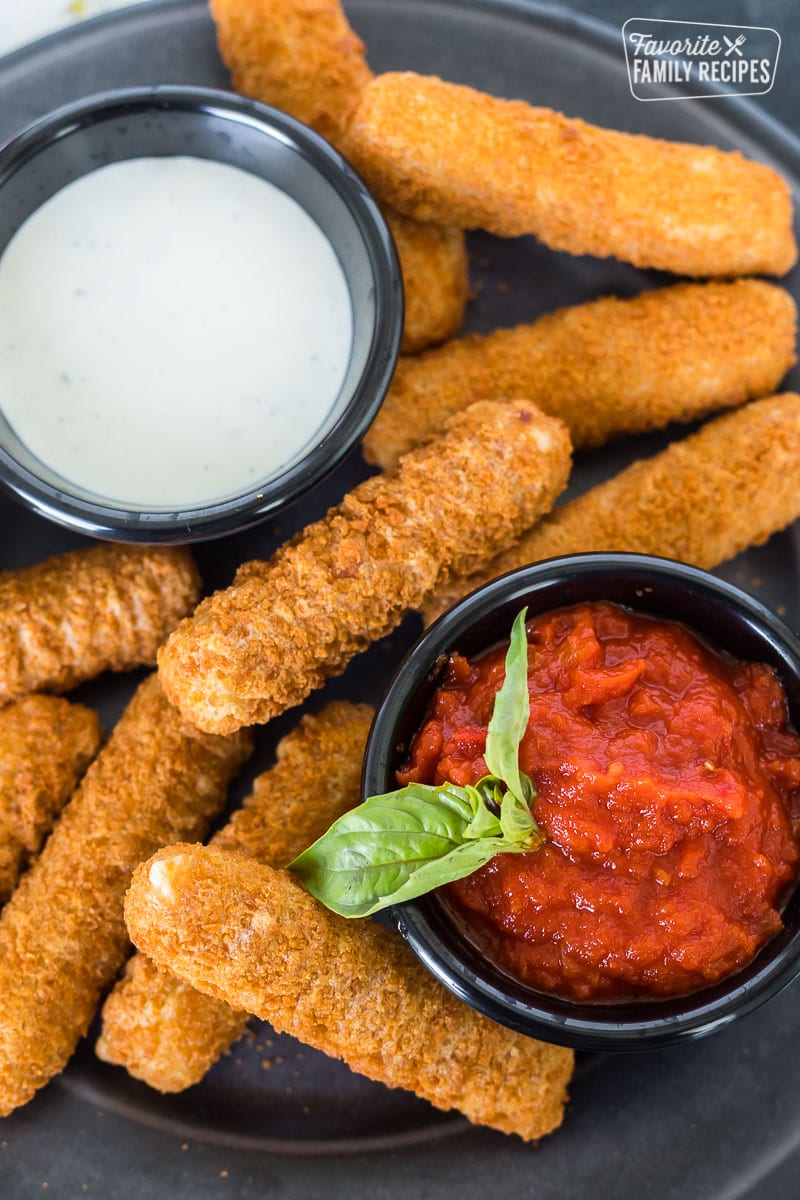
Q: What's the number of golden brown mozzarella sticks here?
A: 10